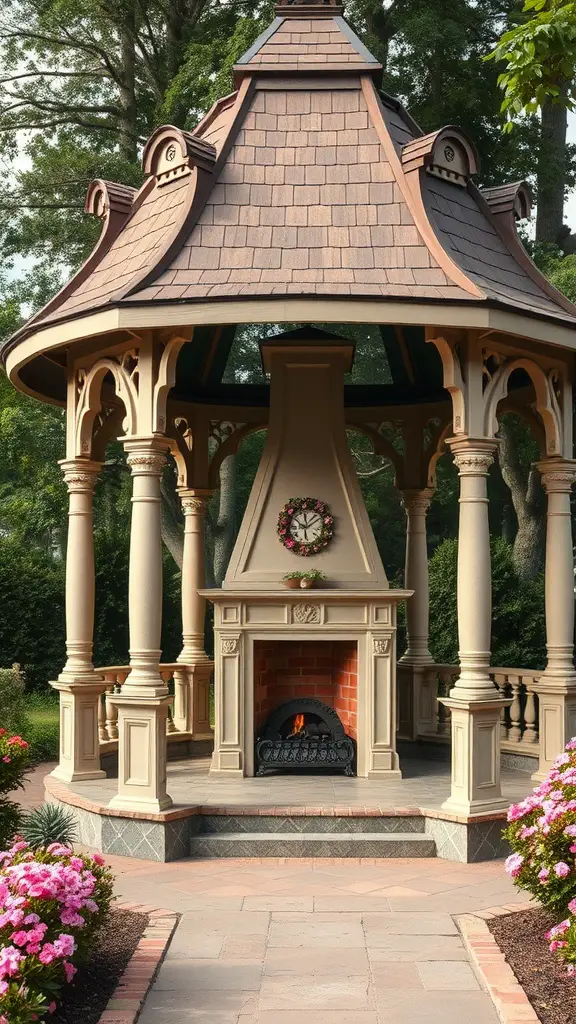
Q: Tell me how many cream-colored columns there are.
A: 6